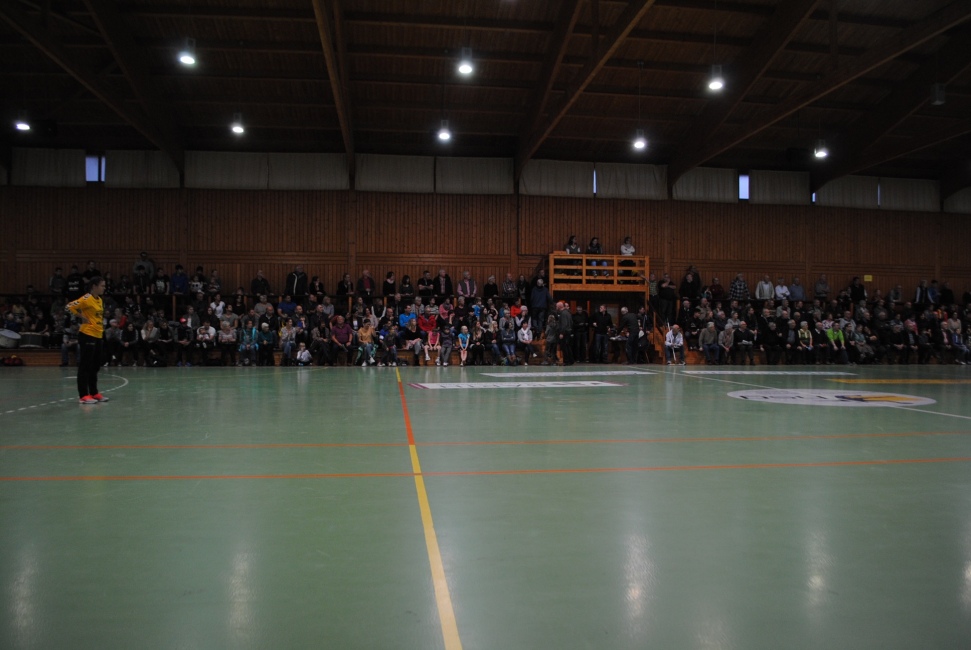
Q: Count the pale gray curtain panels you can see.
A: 13